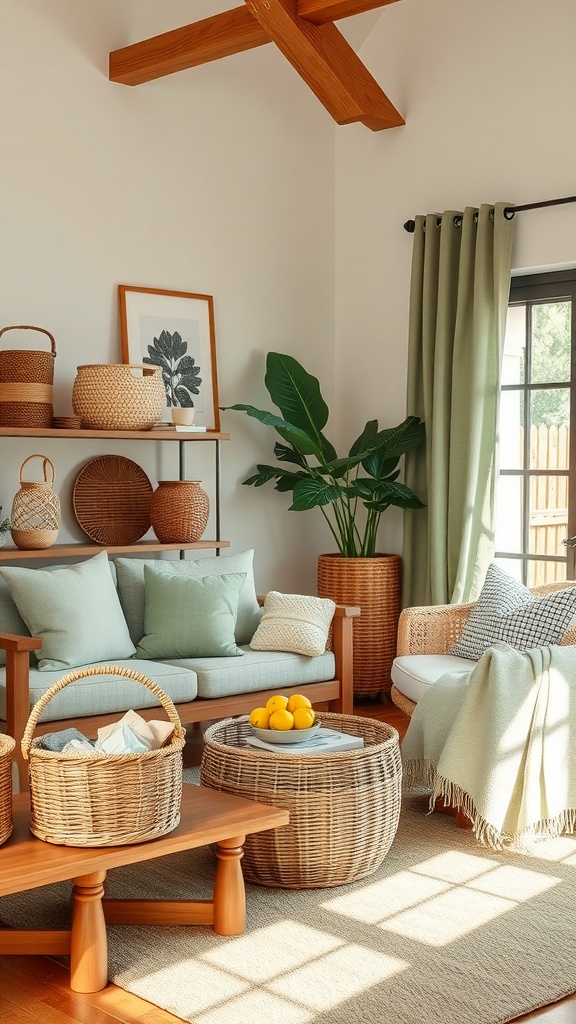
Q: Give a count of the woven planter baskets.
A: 1